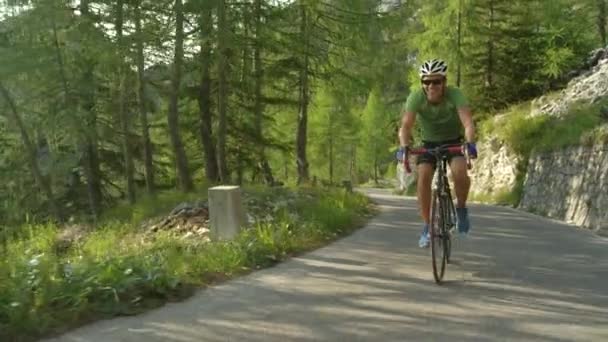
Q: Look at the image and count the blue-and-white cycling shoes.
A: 2